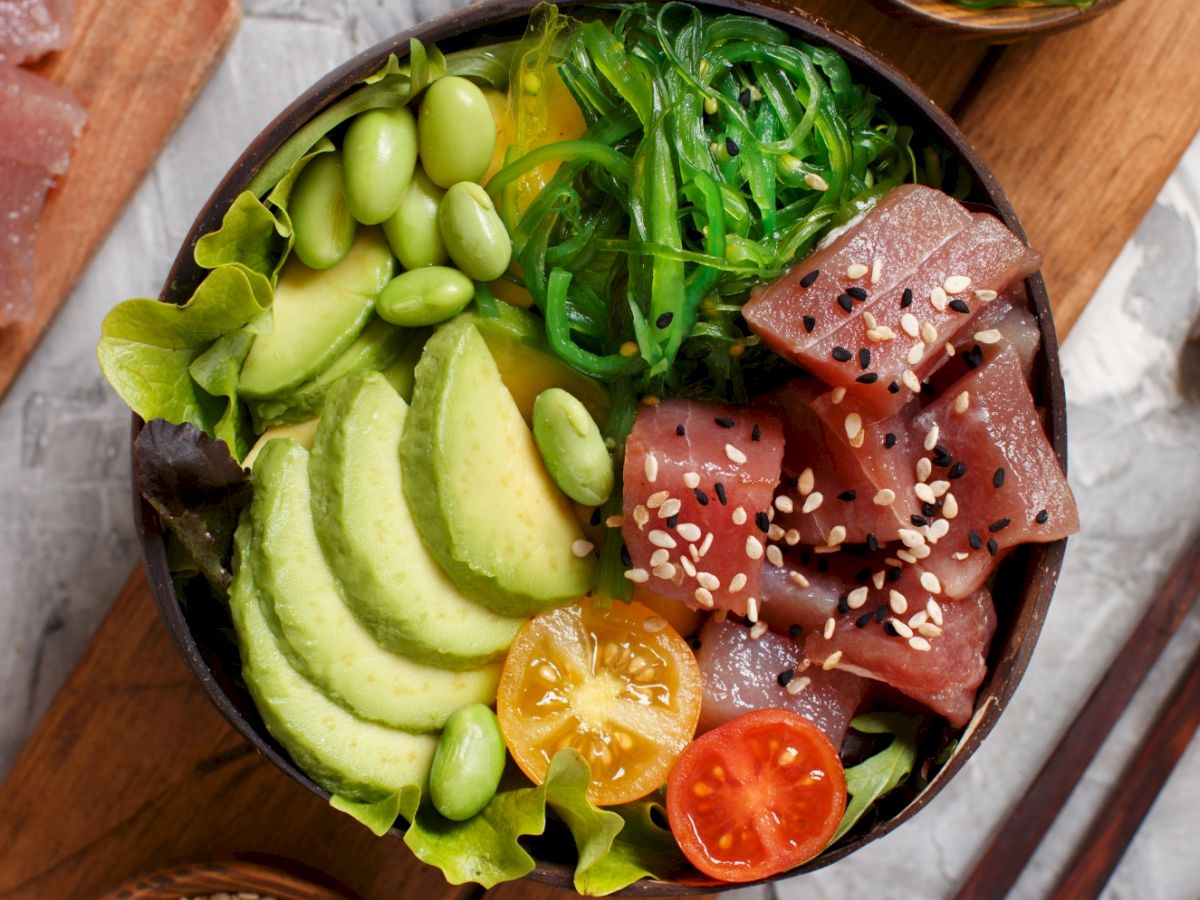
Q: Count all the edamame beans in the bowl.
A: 8